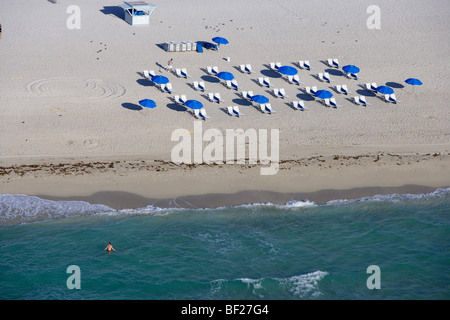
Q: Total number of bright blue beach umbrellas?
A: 11